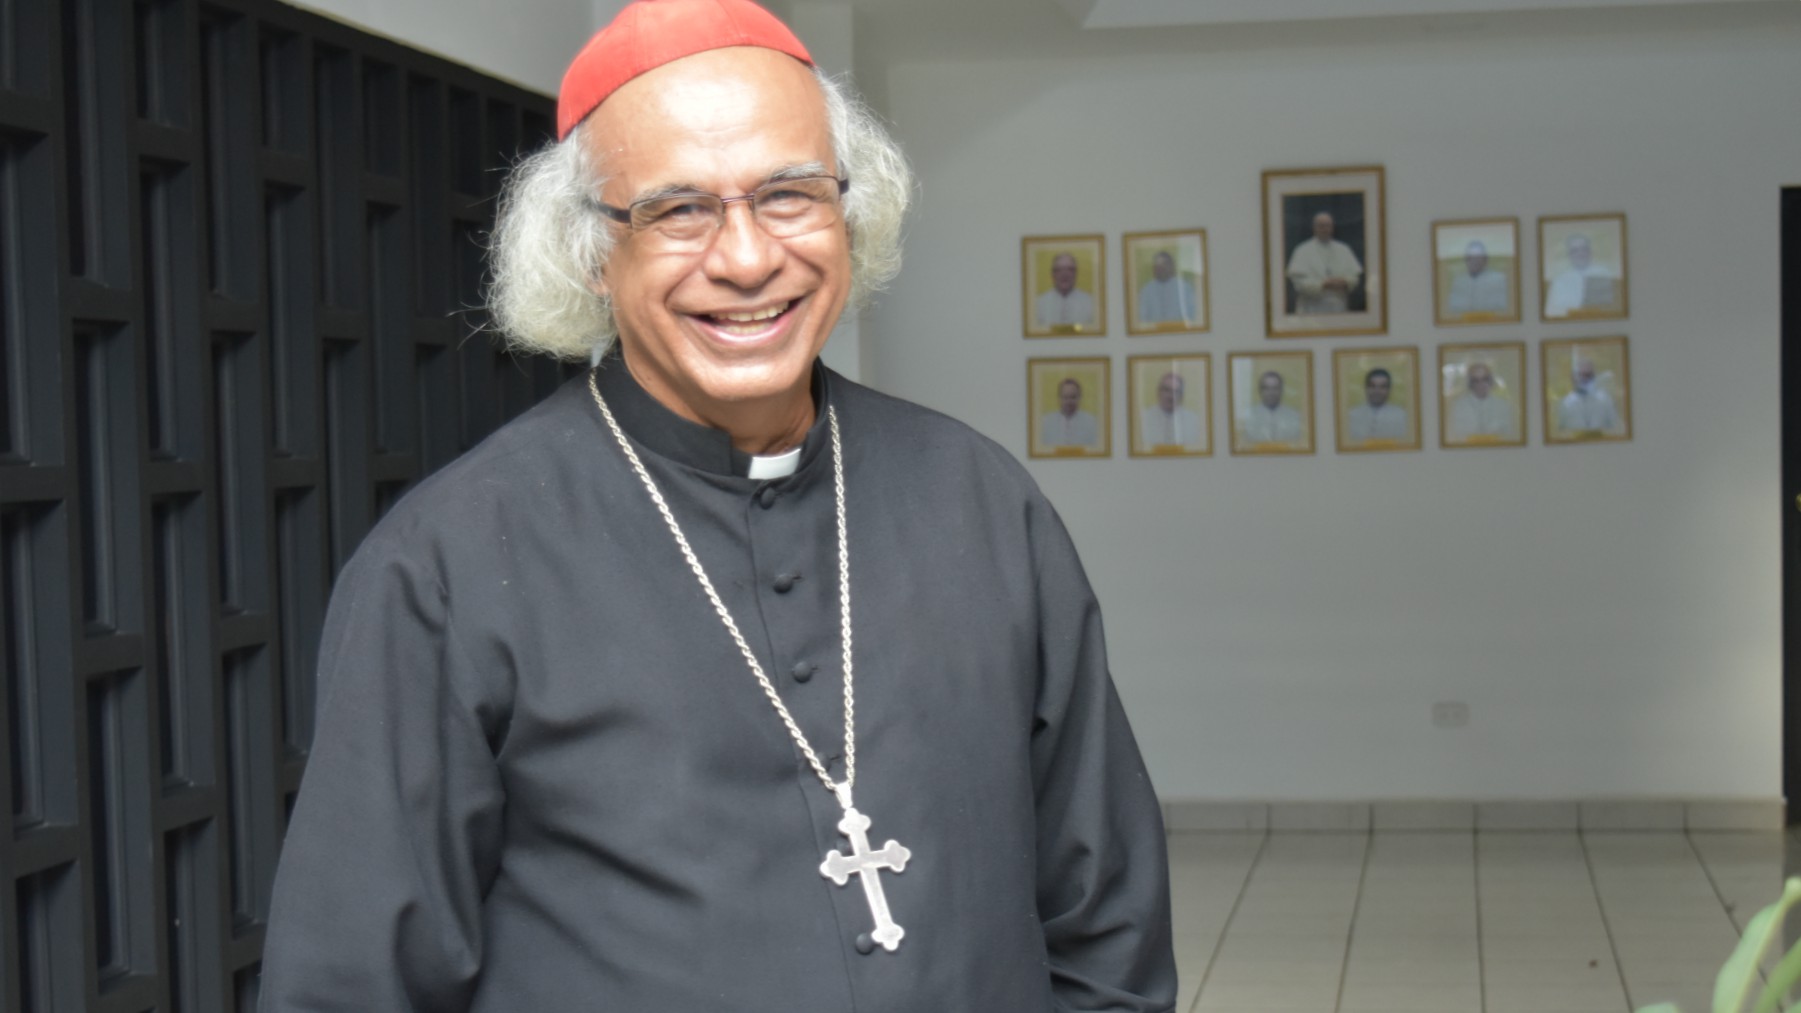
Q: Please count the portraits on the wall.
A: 11